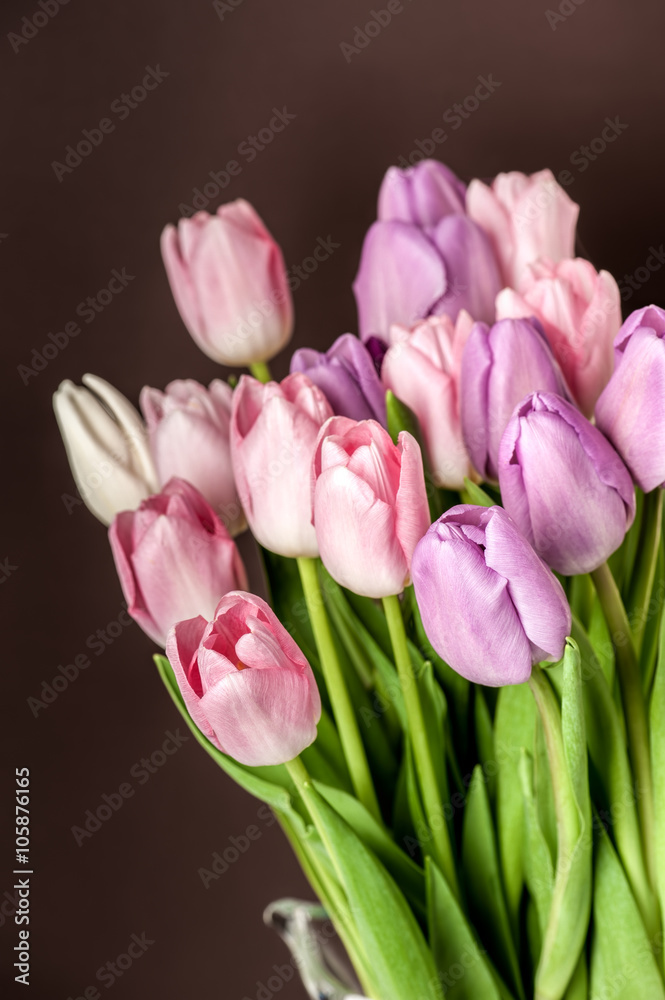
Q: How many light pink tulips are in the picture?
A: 9